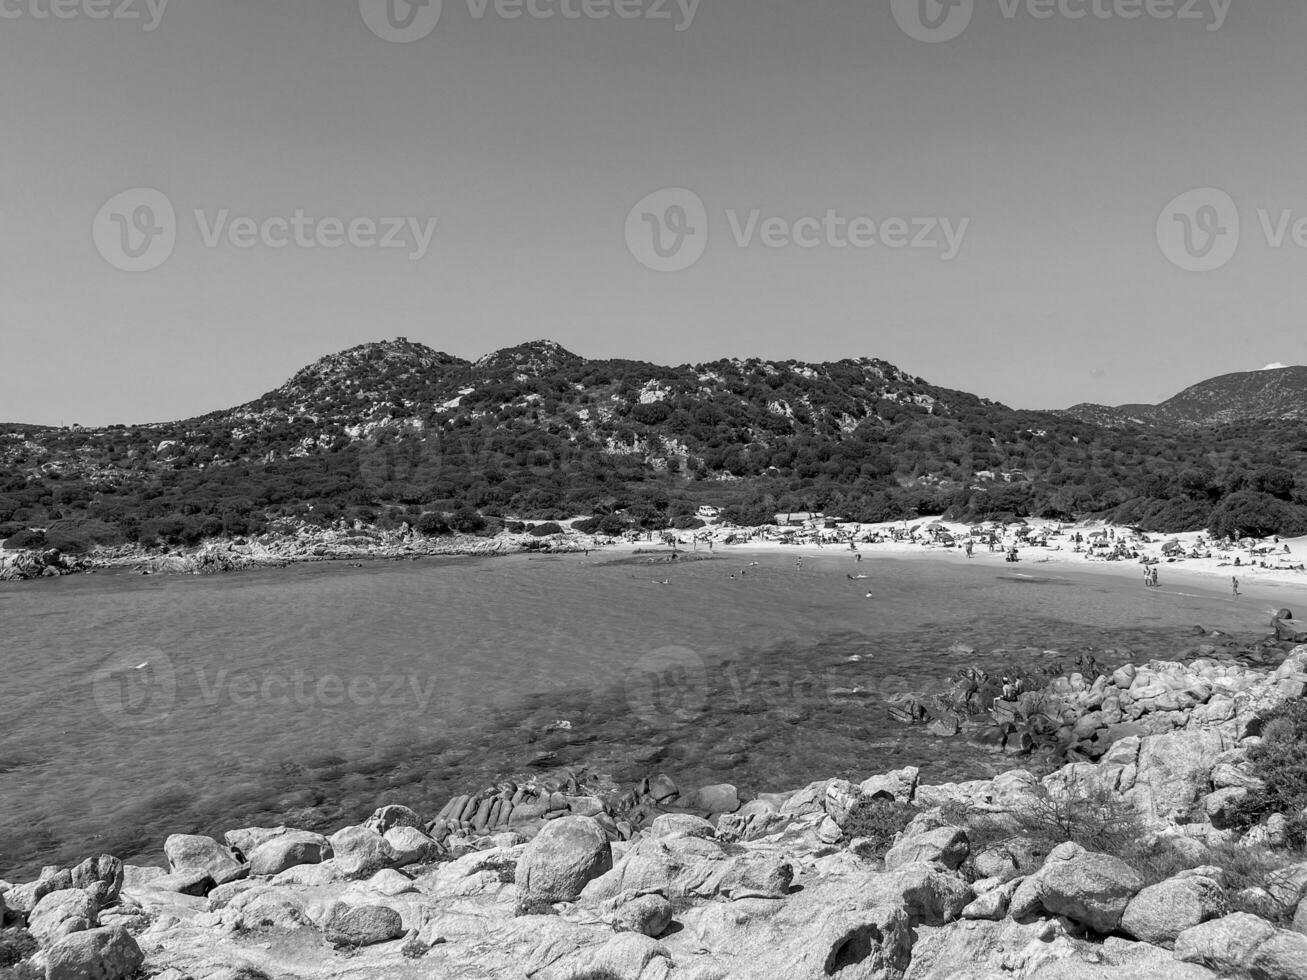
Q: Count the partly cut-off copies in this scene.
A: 4